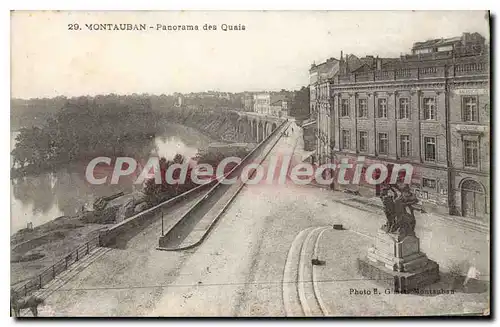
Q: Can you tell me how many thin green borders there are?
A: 0